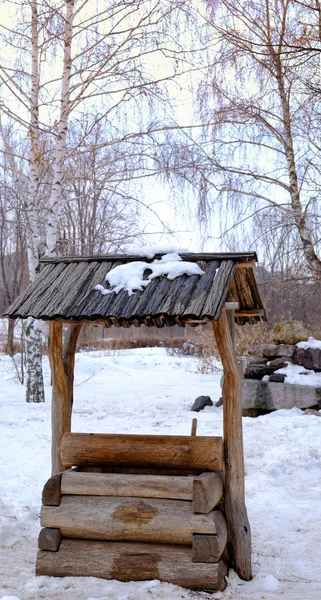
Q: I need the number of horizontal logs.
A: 4